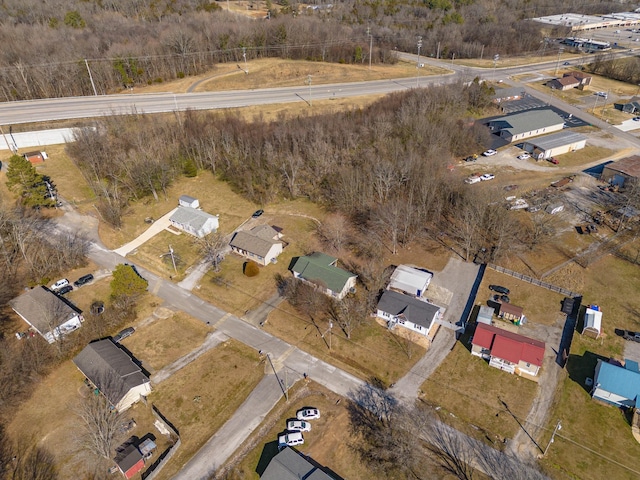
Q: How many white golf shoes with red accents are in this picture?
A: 0